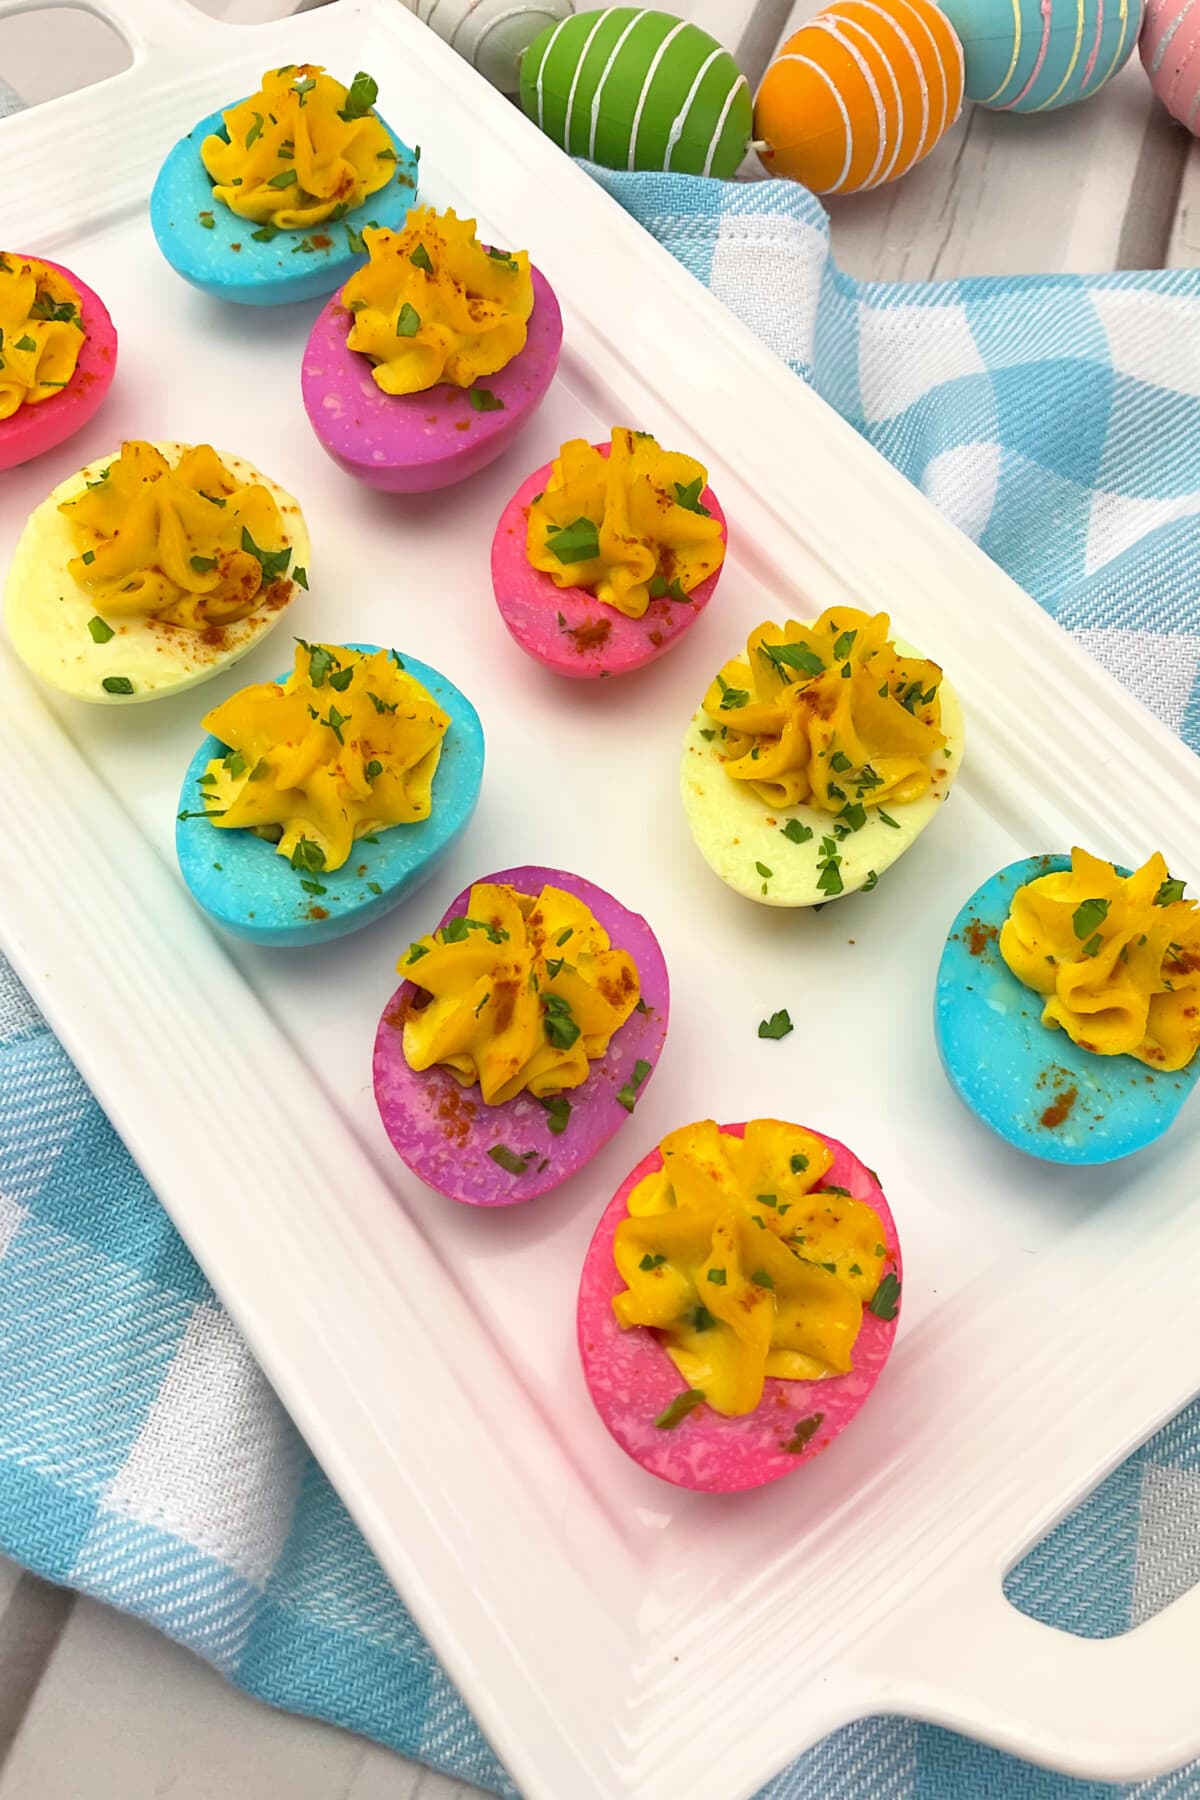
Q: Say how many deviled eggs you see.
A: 10